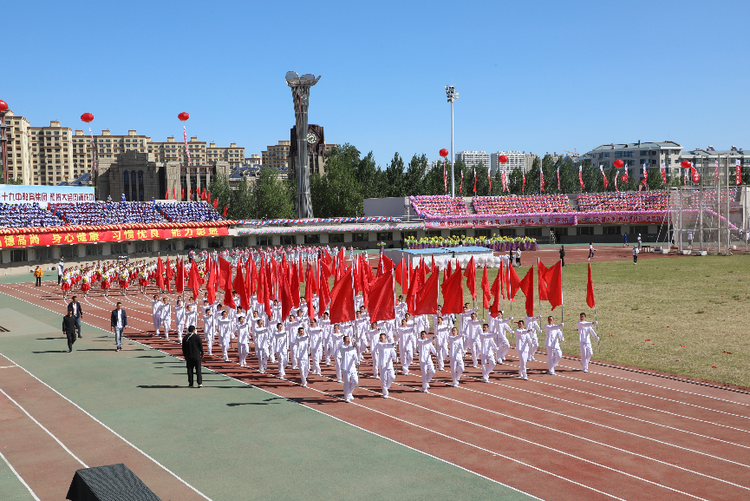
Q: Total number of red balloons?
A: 7